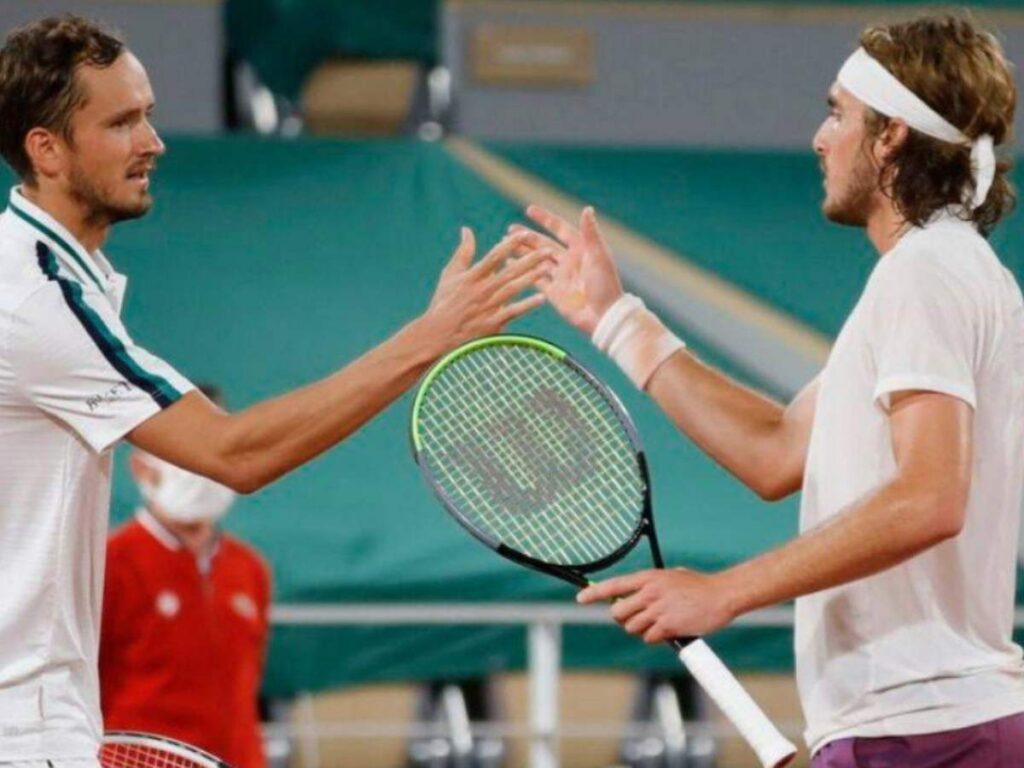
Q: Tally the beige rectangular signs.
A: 1